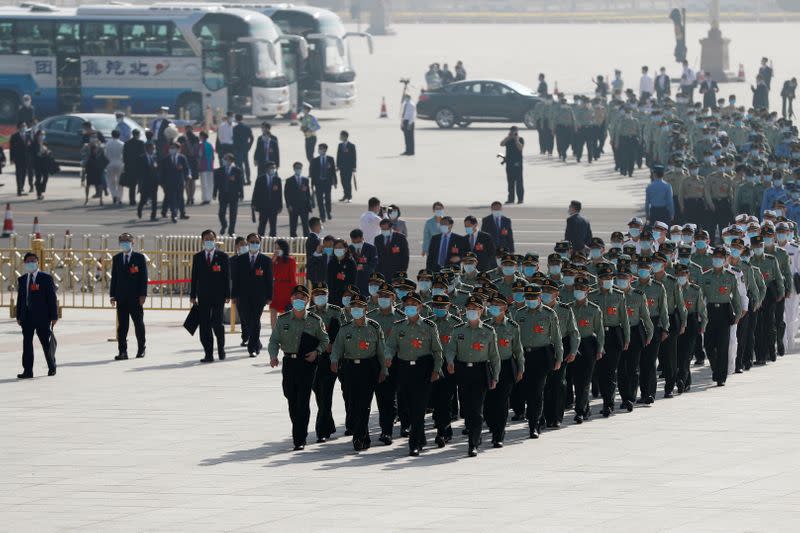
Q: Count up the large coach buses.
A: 2